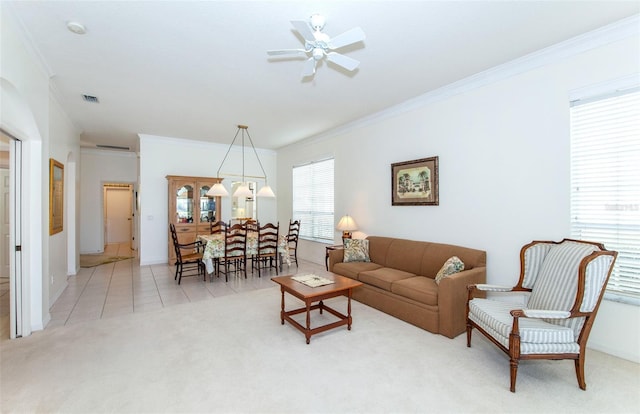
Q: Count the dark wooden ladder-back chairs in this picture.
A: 6